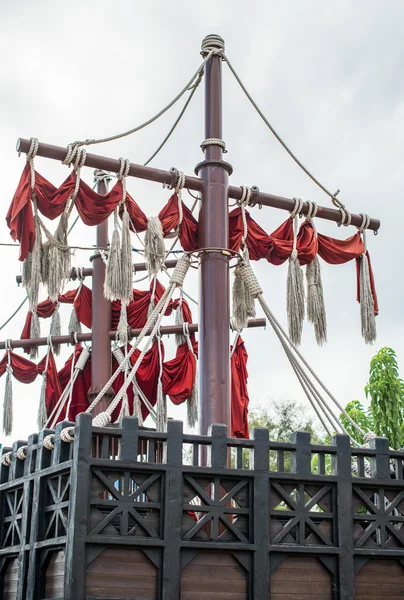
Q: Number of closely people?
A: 0